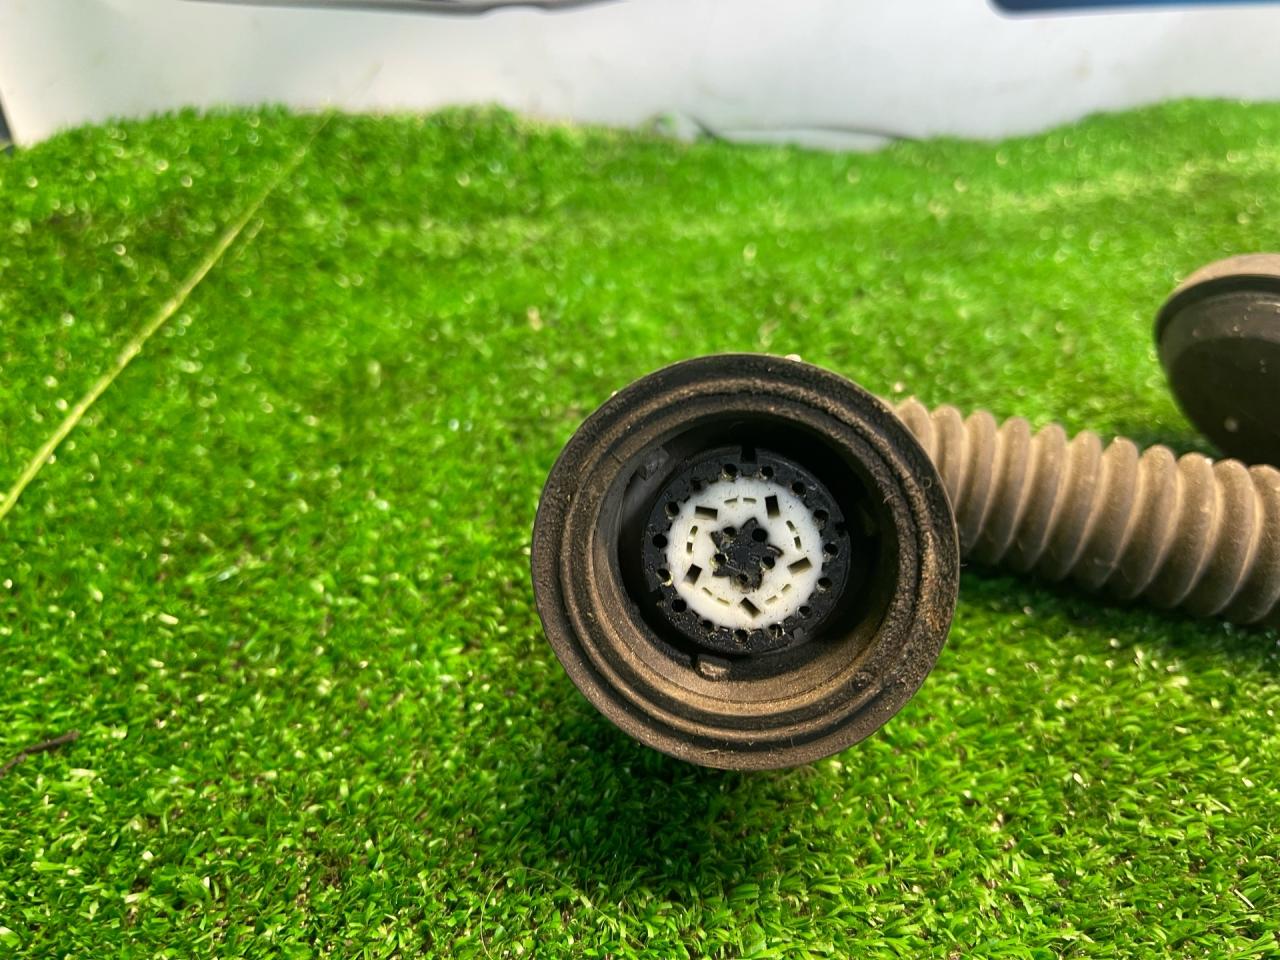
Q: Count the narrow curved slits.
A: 10